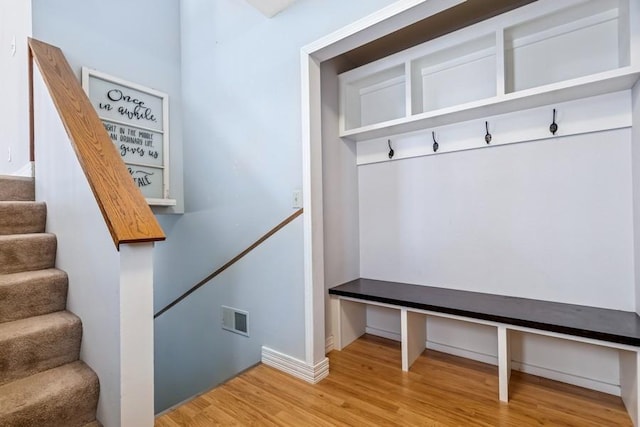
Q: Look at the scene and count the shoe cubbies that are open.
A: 3